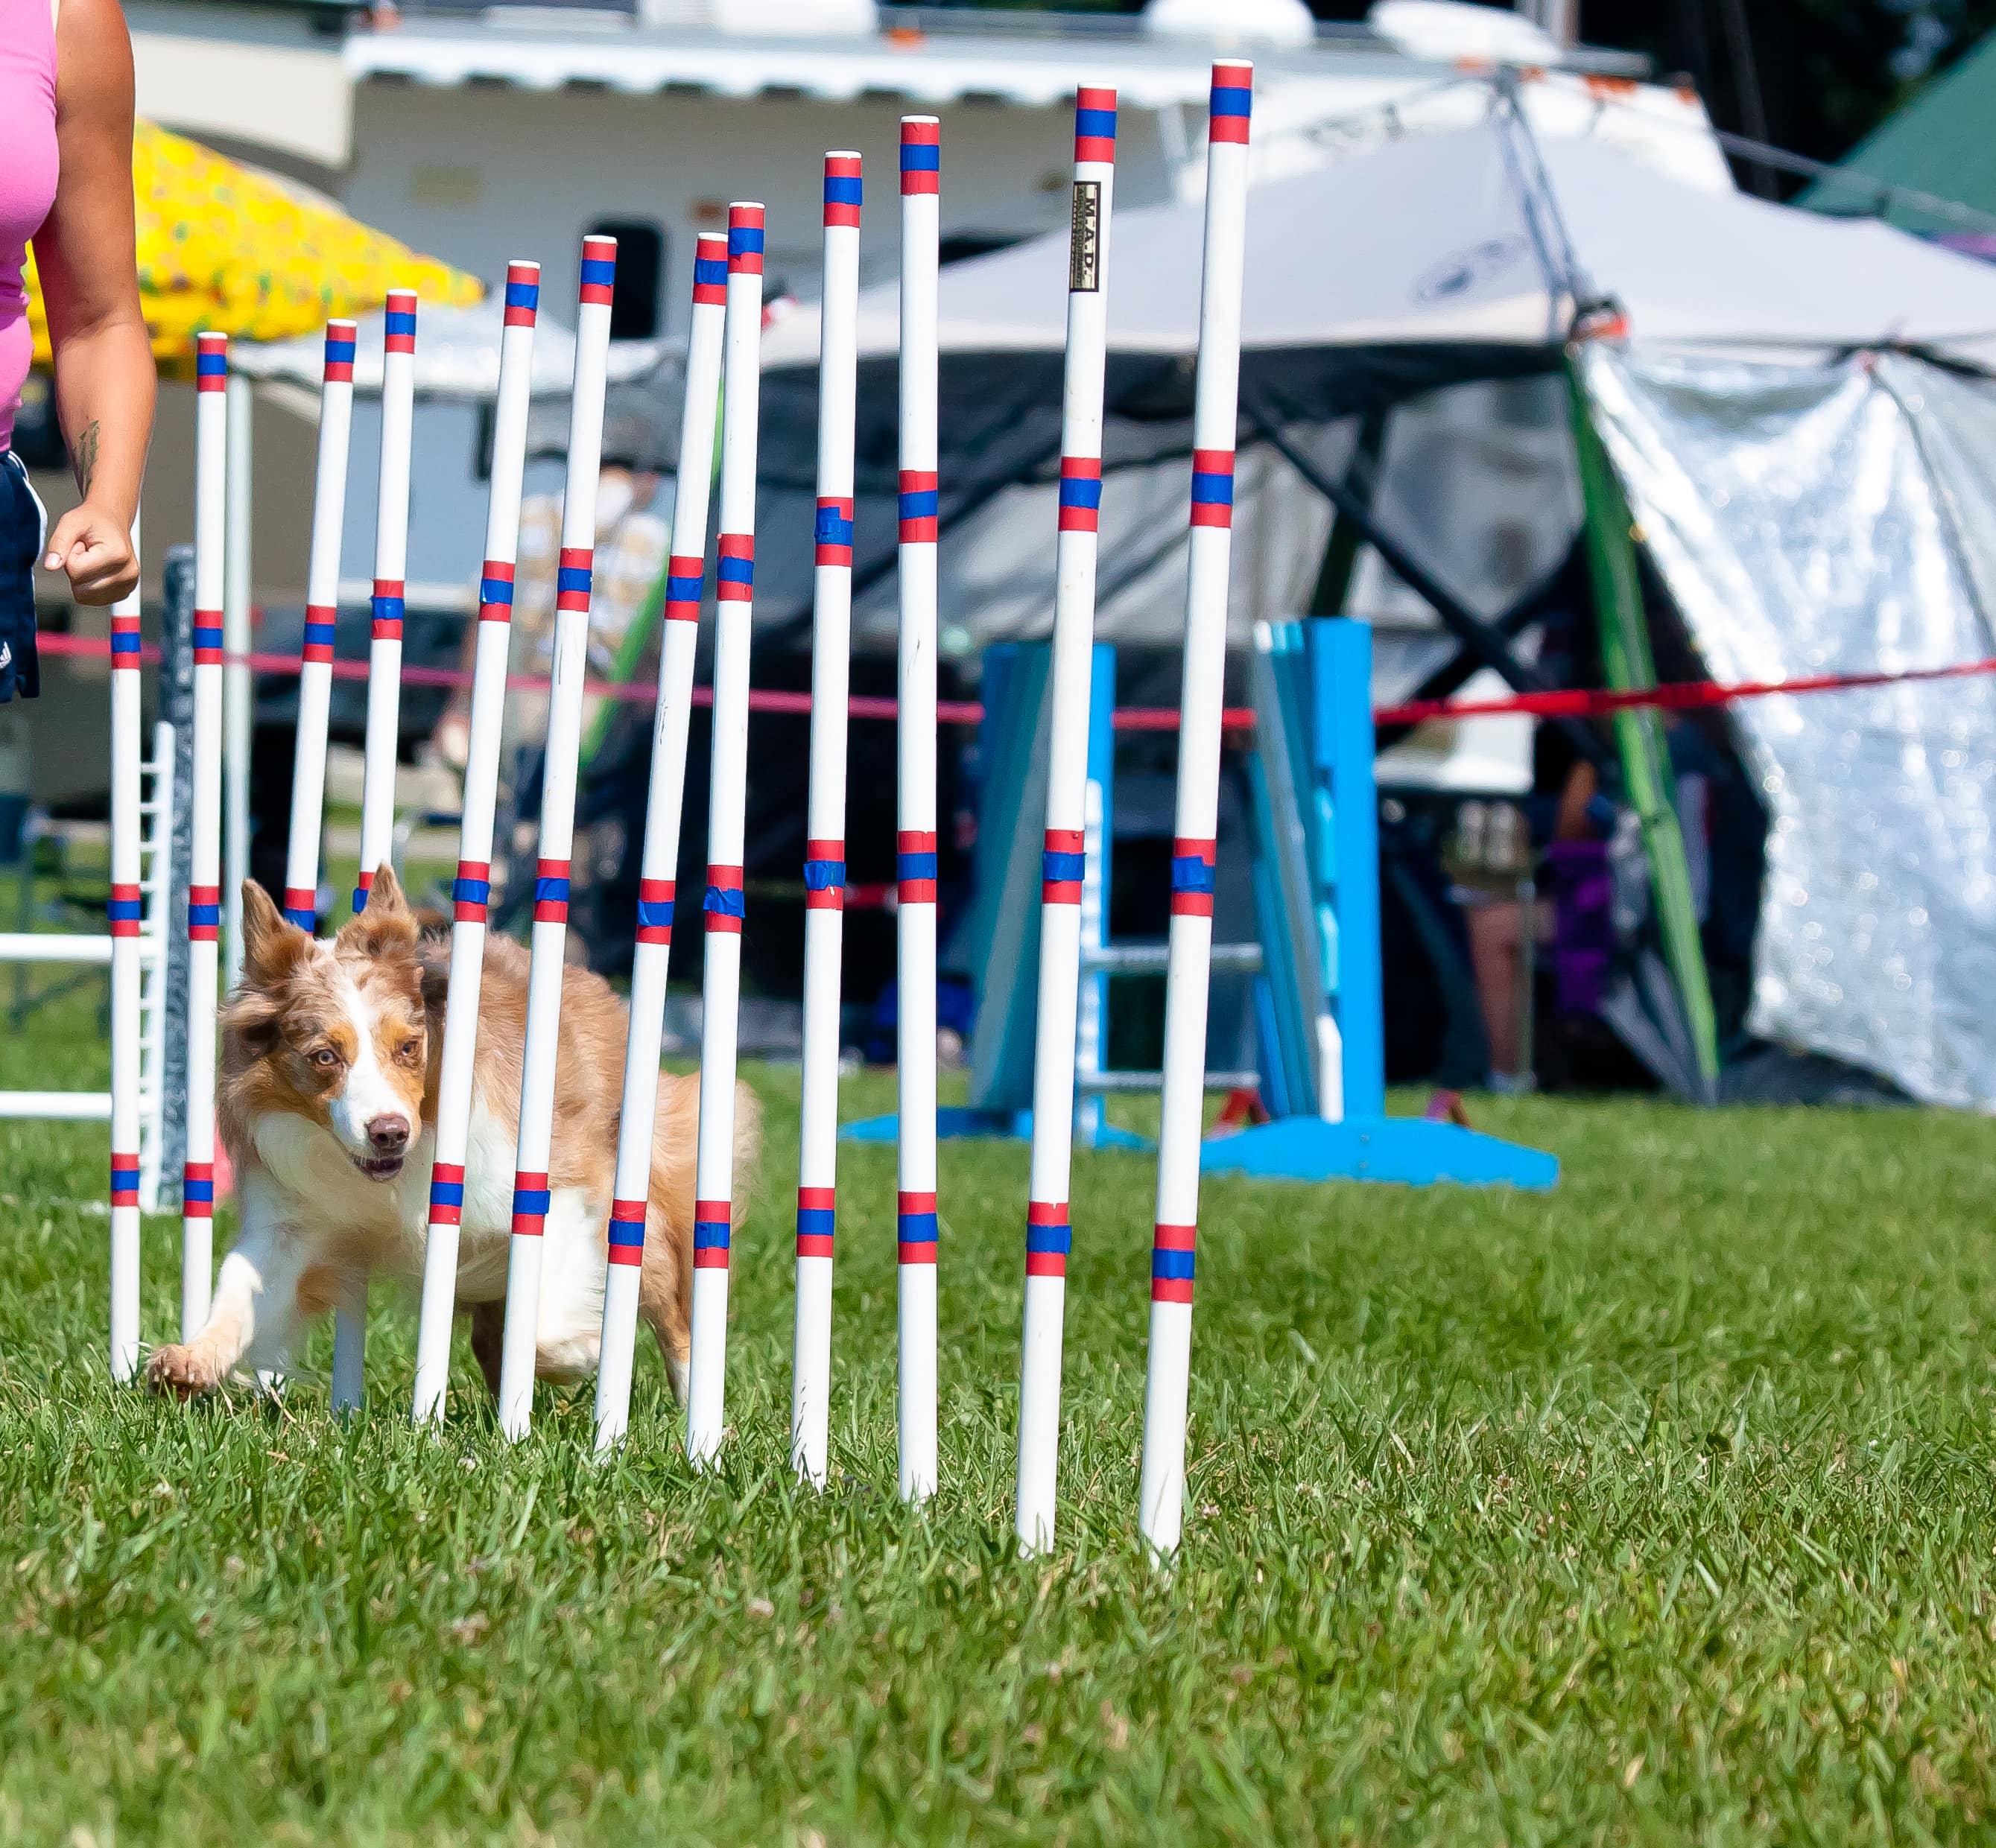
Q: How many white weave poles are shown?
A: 12